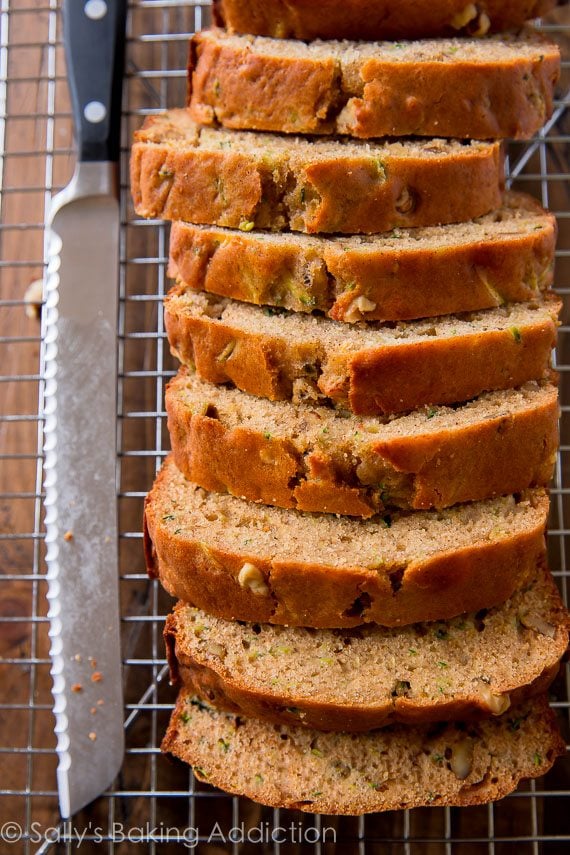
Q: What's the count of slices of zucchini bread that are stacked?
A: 9